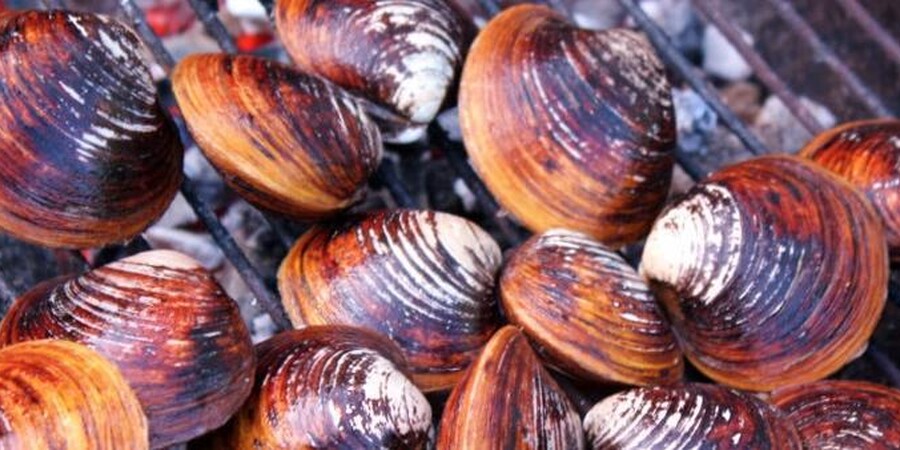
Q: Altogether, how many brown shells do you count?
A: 14